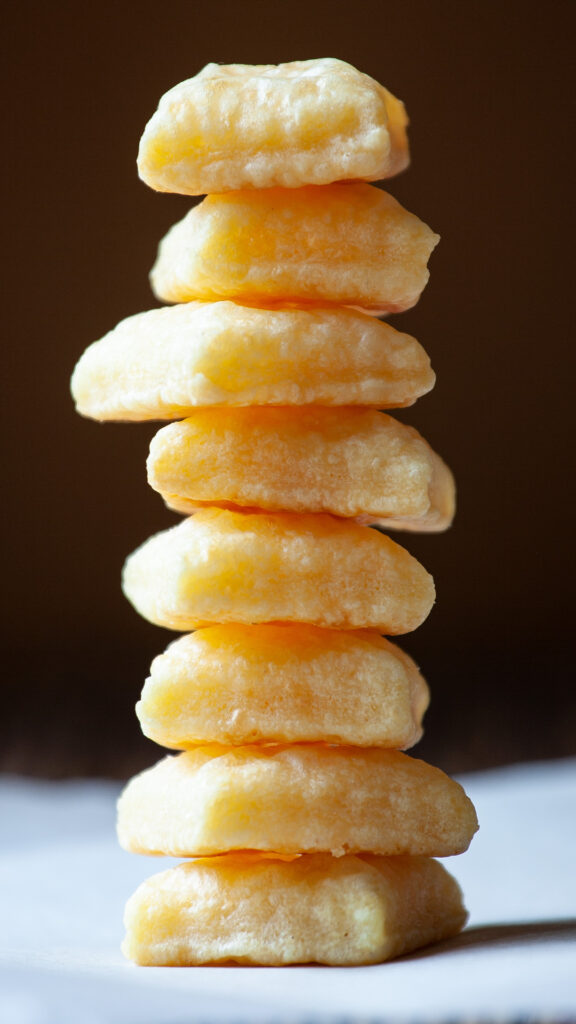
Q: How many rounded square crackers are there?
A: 8